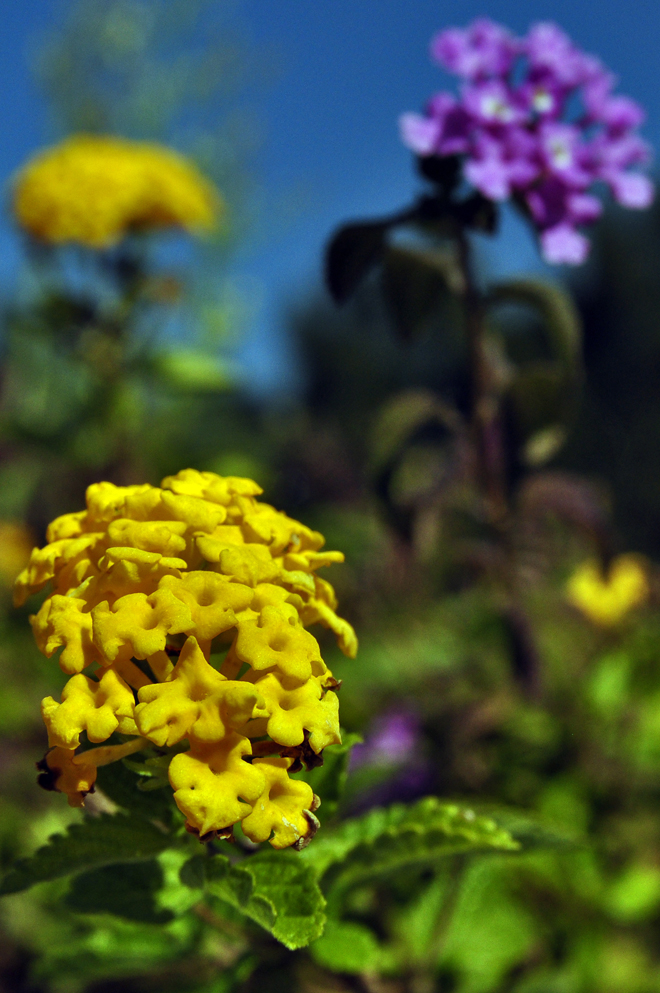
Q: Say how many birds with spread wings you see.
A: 0